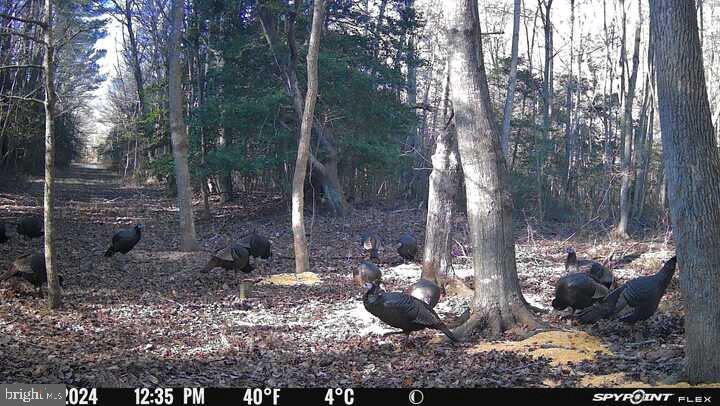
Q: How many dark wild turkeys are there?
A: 14